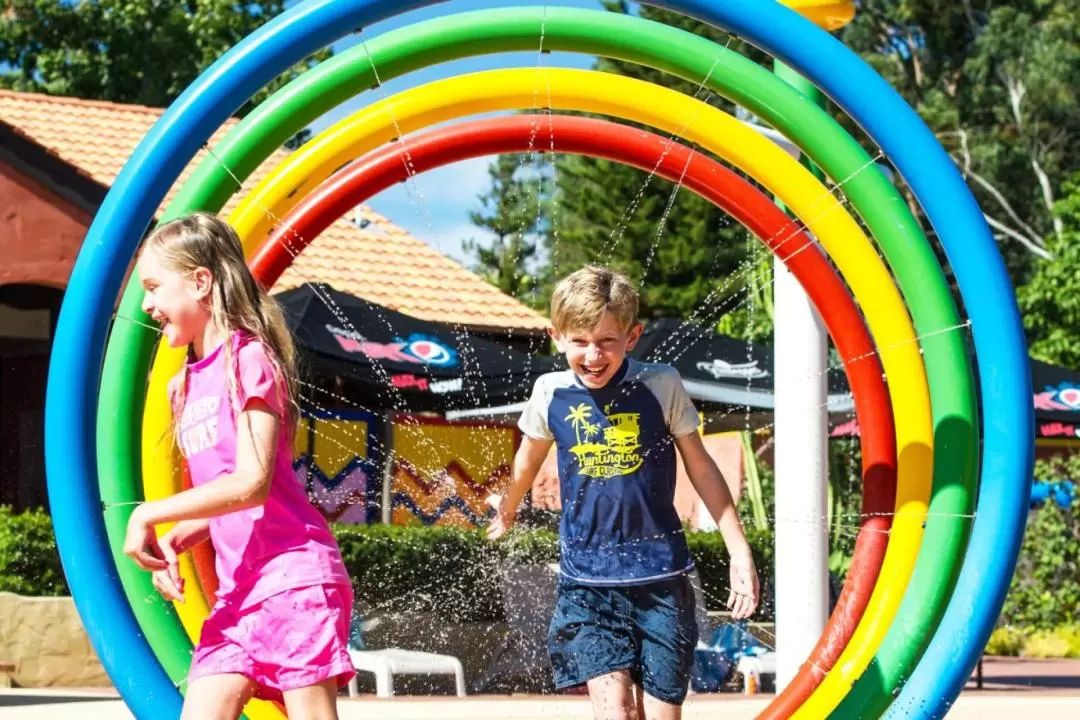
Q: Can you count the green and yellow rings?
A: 2